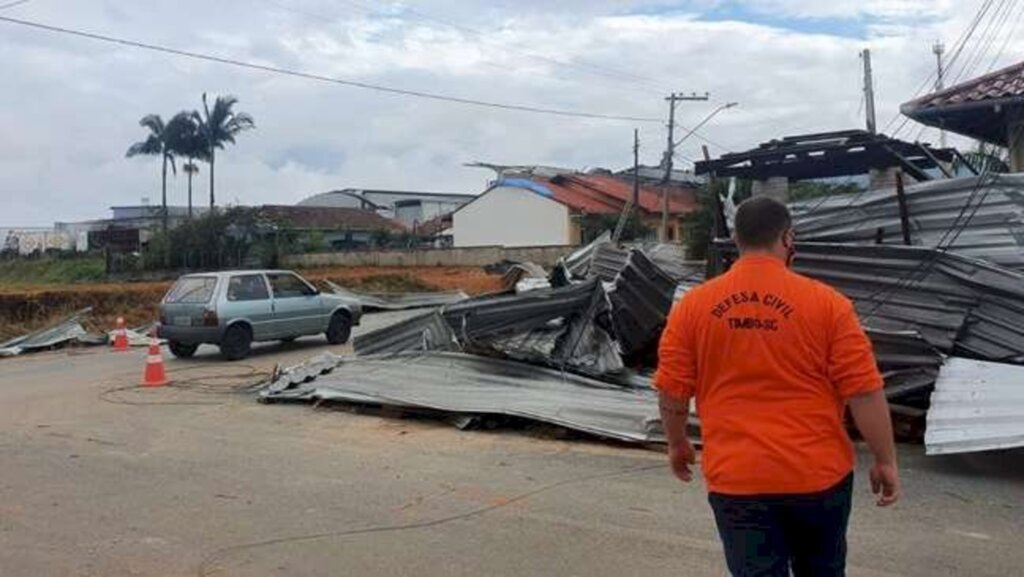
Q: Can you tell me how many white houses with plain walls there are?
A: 1